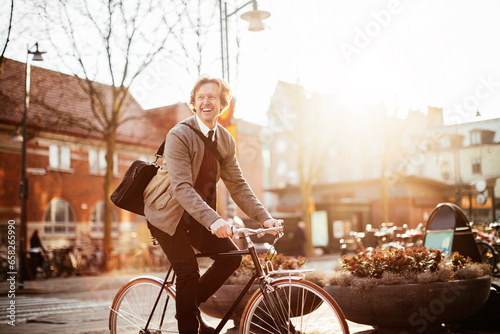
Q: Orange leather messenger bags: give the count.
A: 0